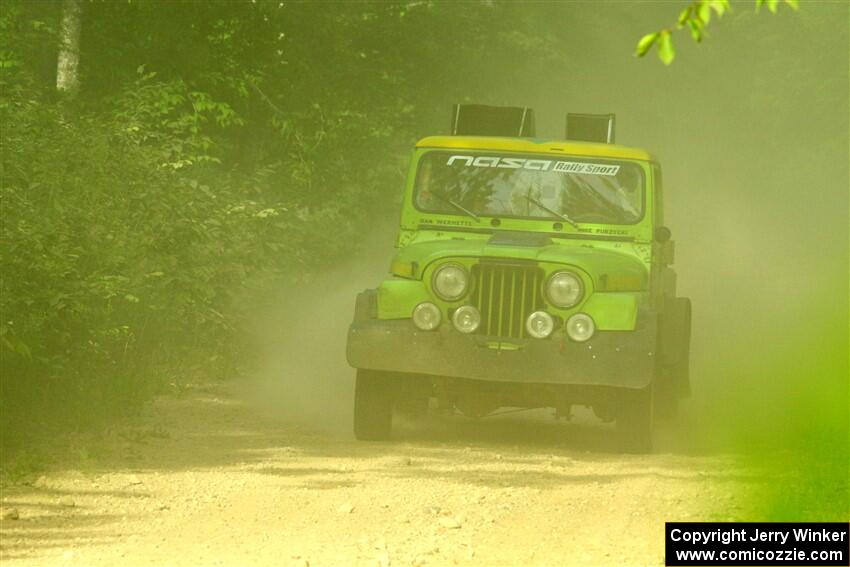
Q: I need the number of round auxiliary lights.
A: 4